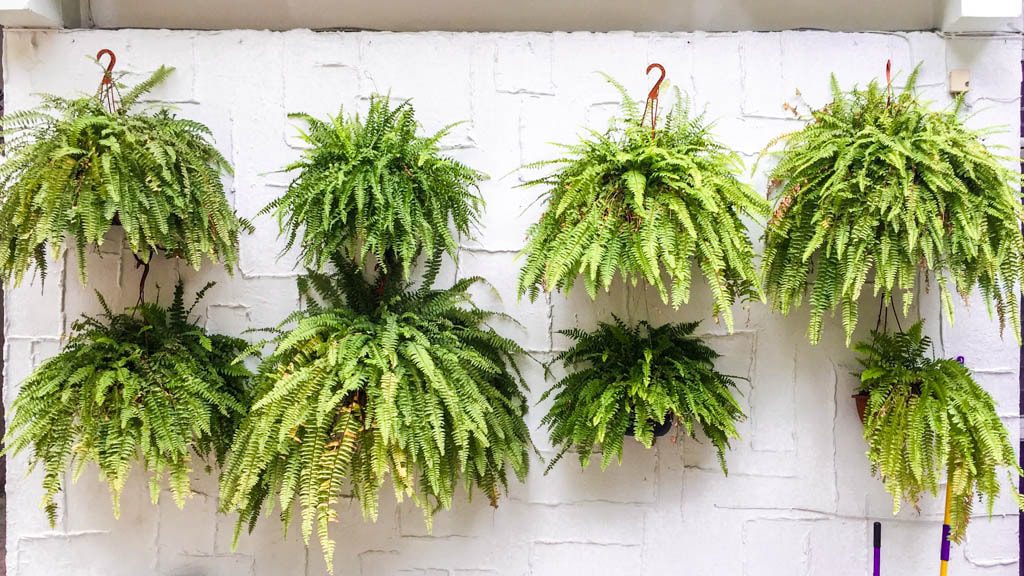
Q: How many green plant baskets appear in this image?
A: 8